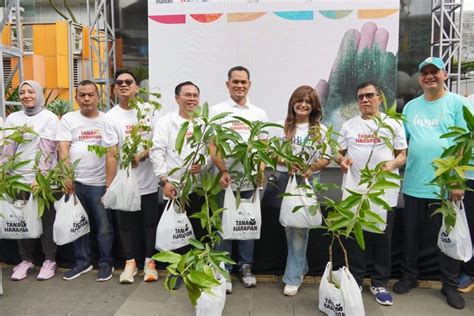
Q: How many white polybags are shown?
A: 10